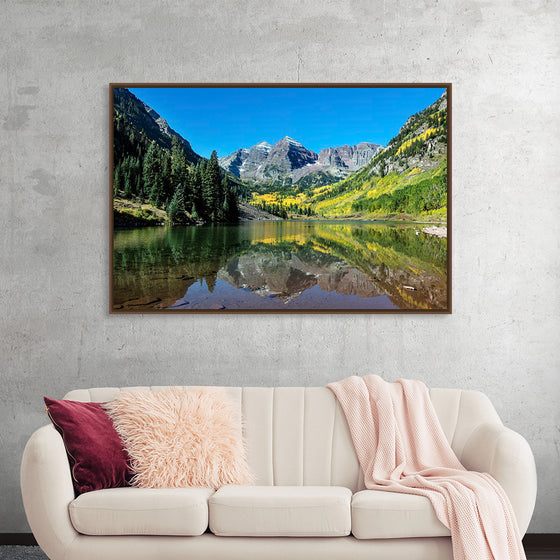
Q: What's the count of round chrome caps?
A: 0